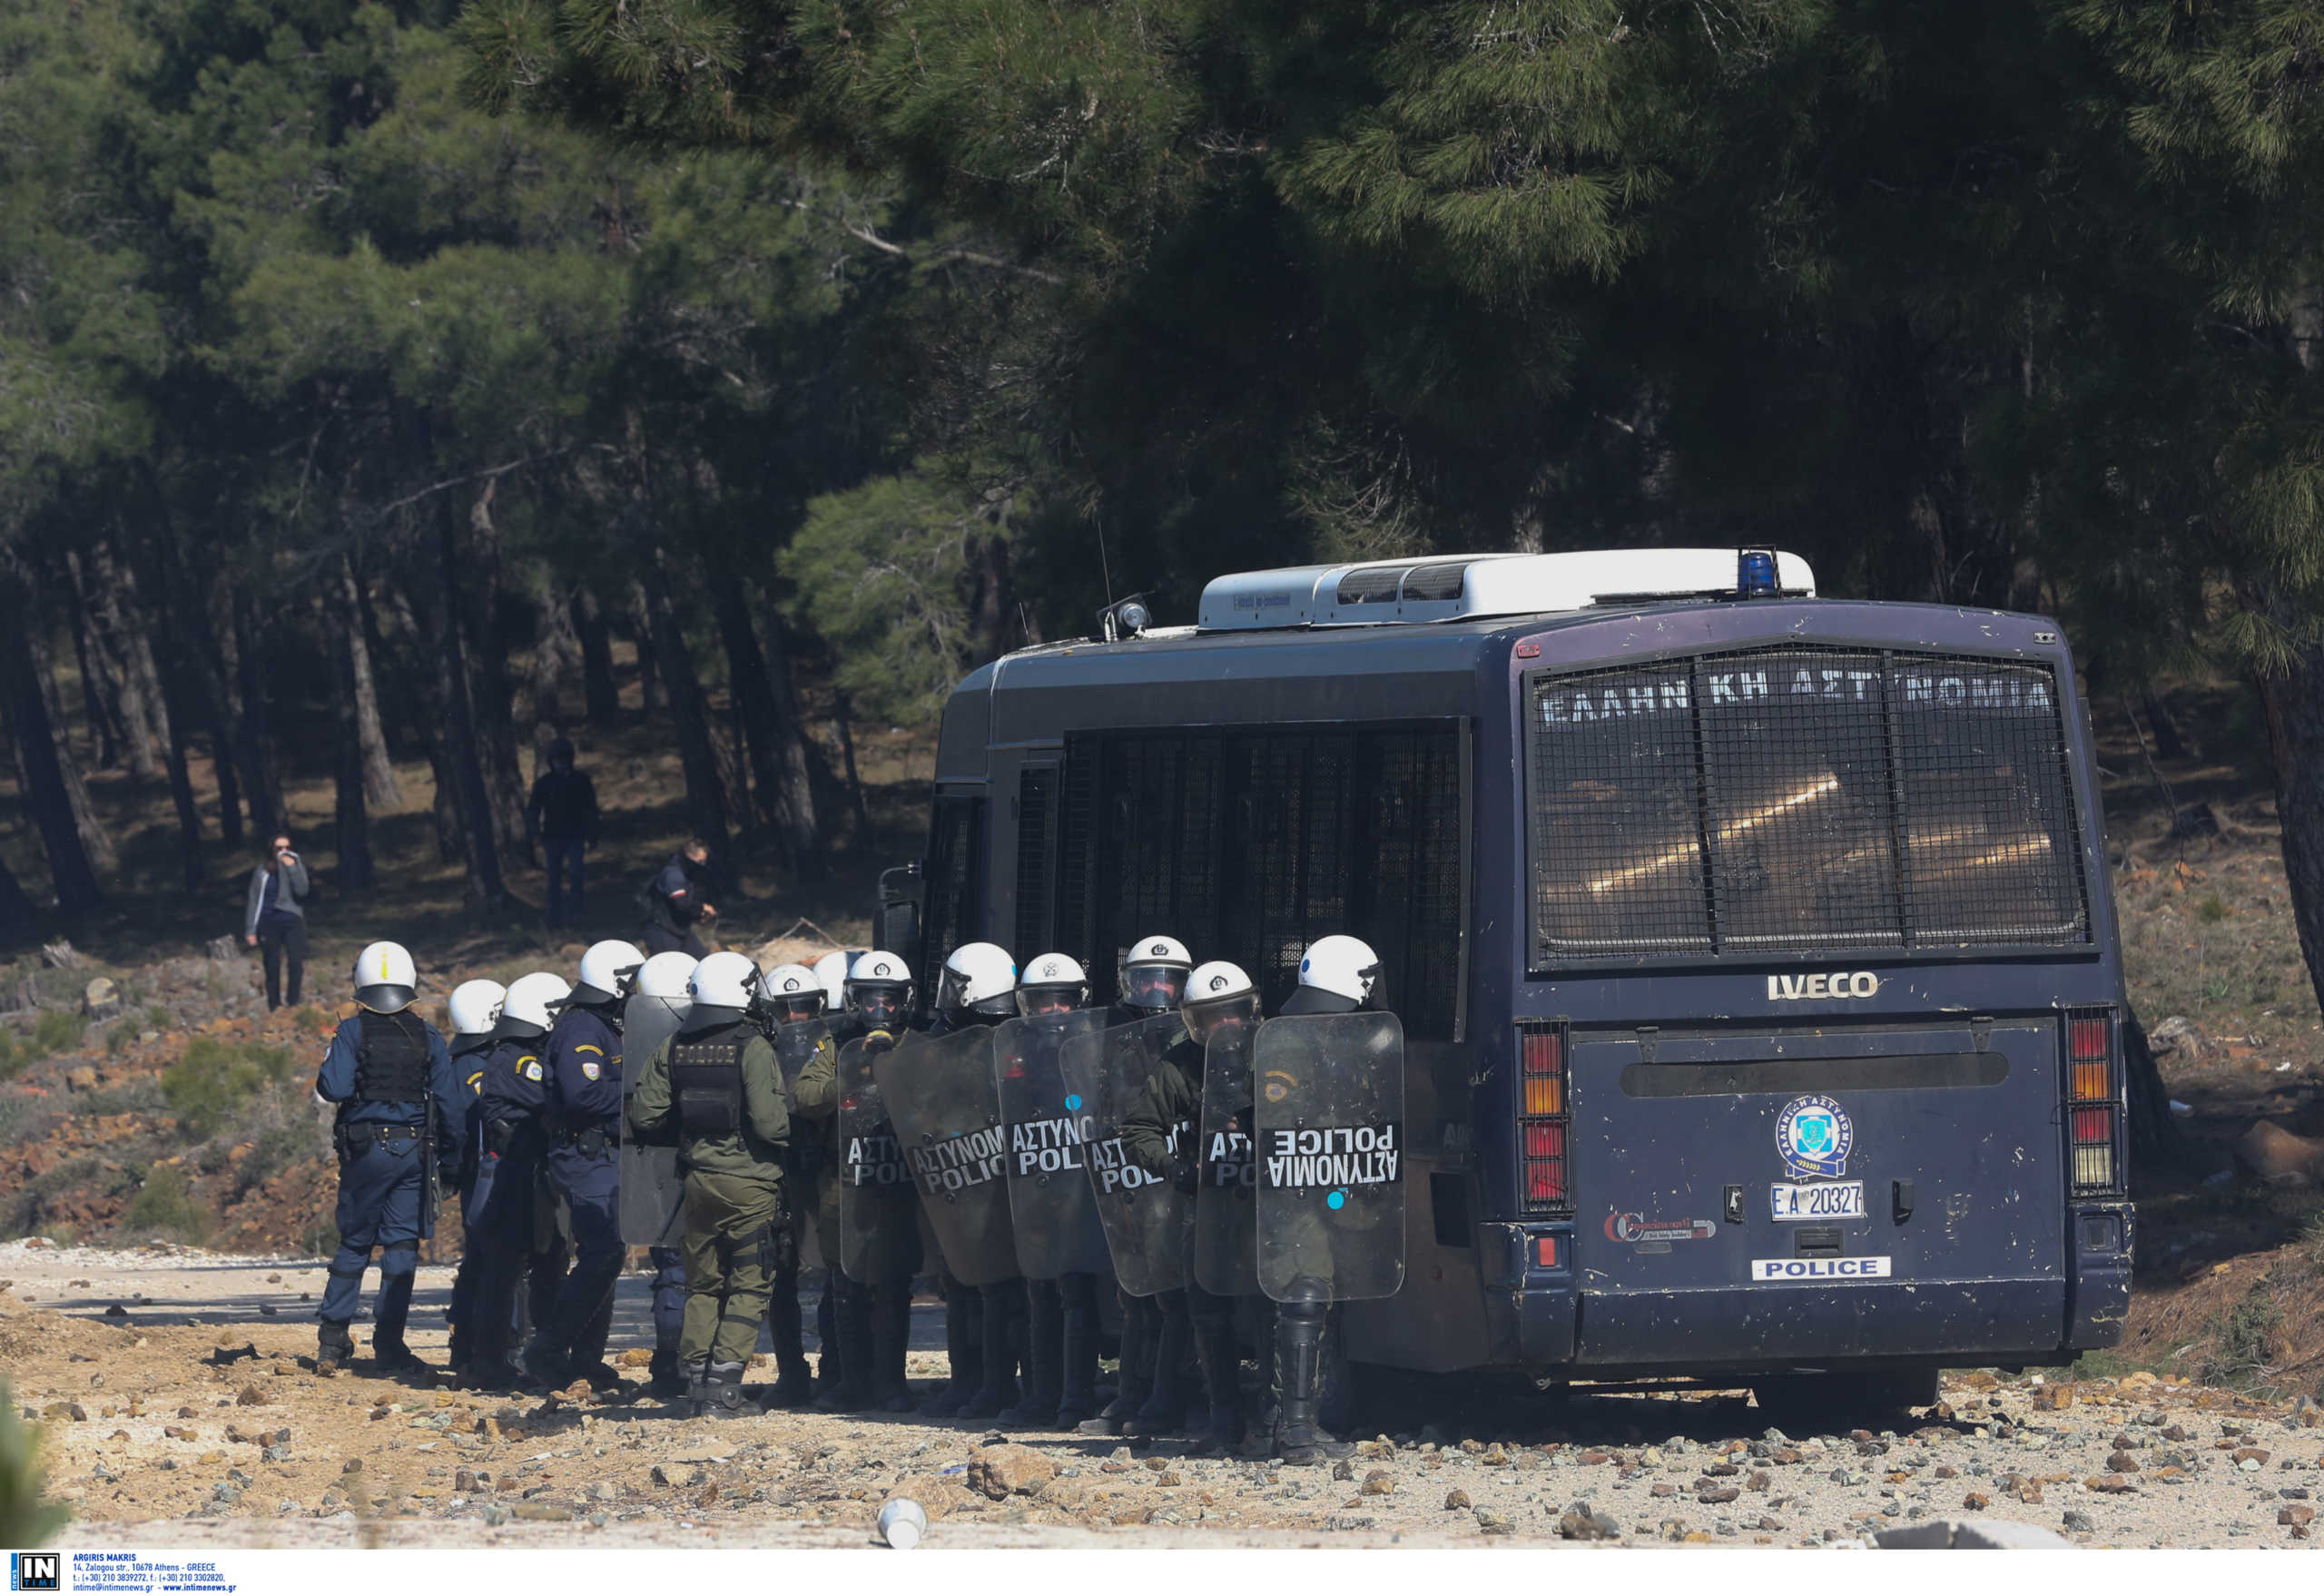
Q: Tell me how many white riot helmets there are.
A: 14